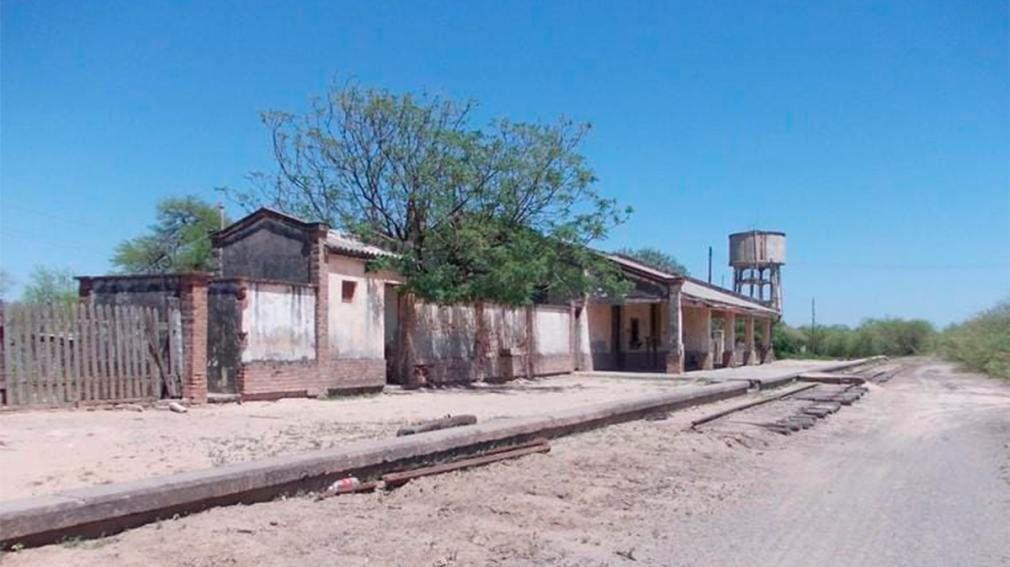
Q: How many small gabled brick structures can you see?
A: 1